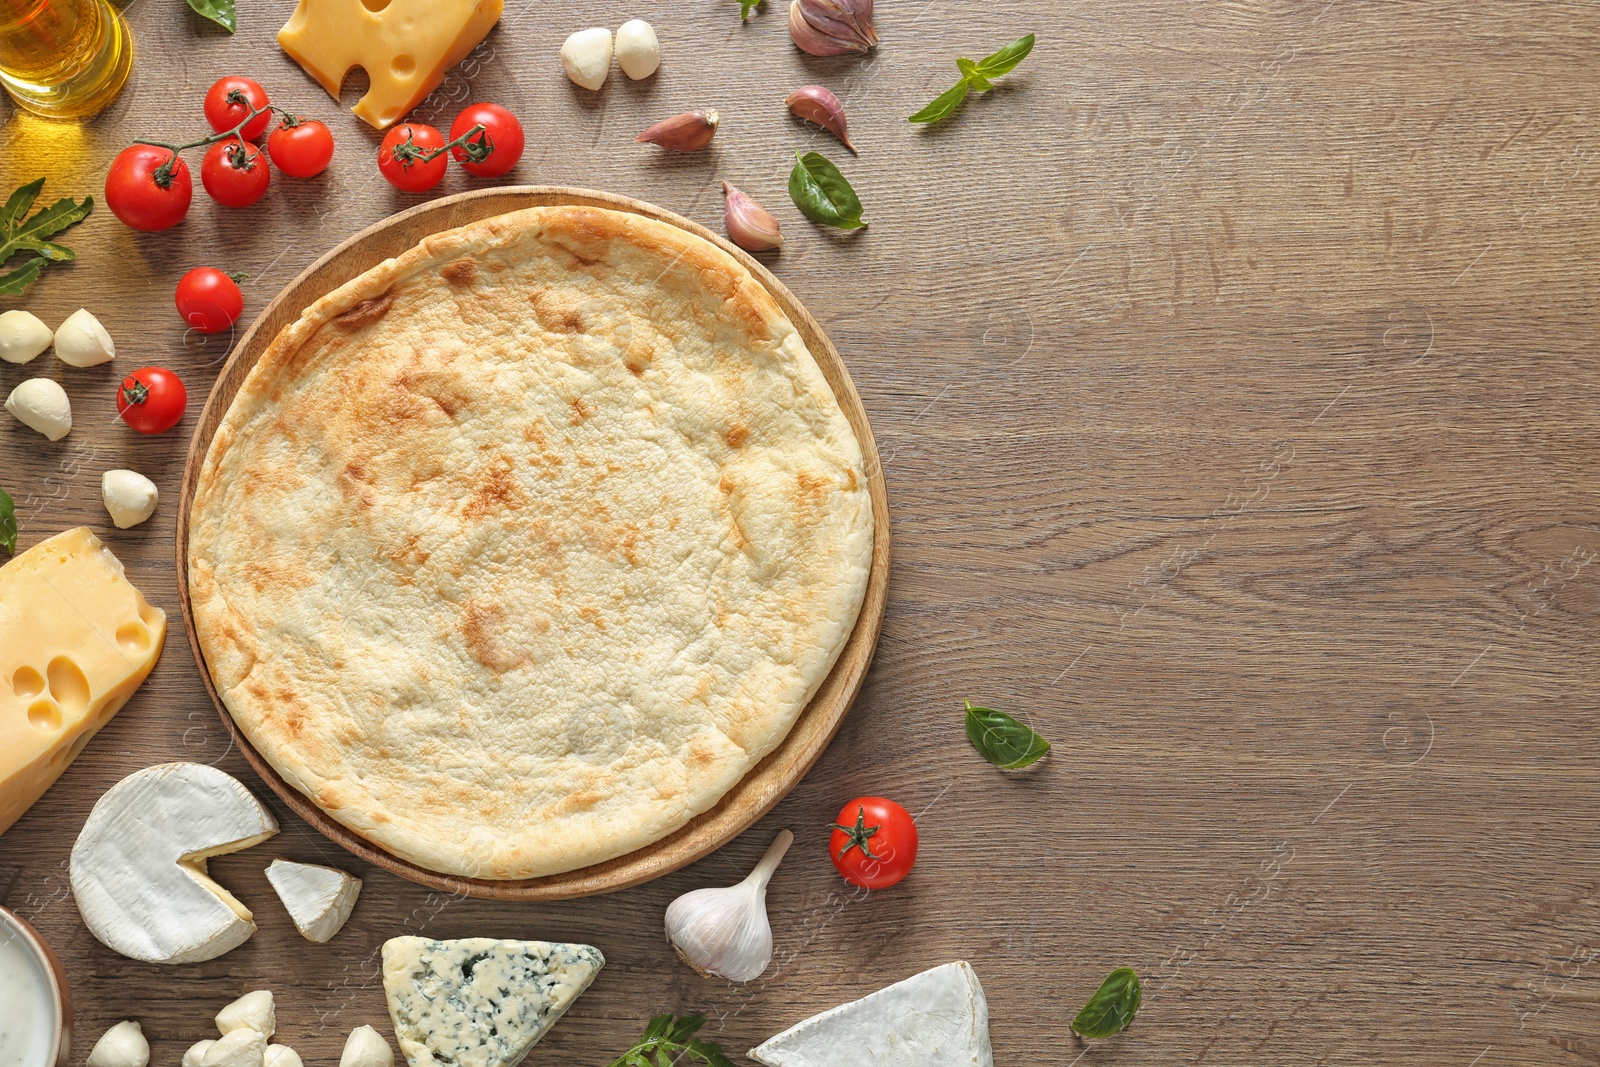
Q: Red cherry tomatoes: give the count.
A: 9